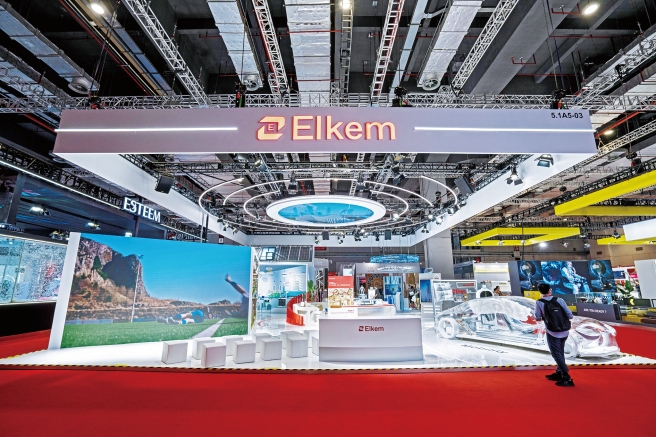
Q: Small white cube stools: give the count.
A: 11